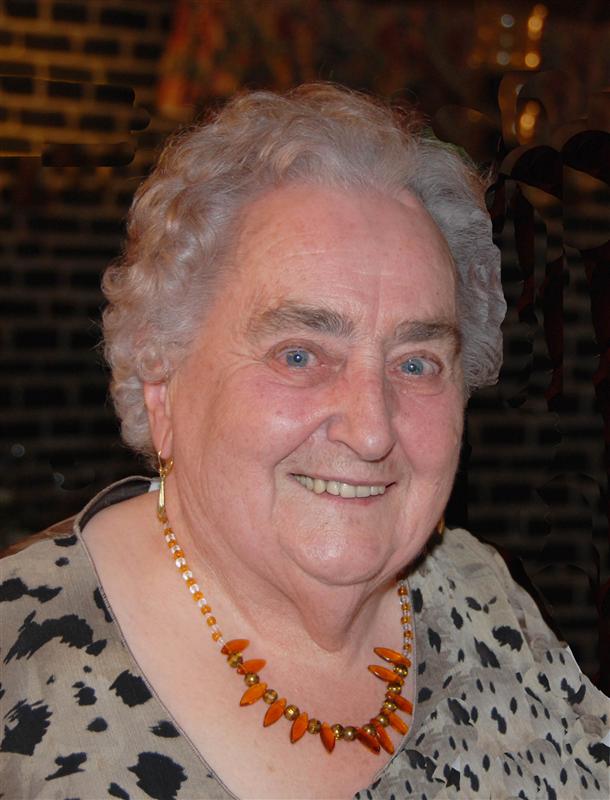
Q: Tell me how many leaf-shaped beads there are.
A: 12